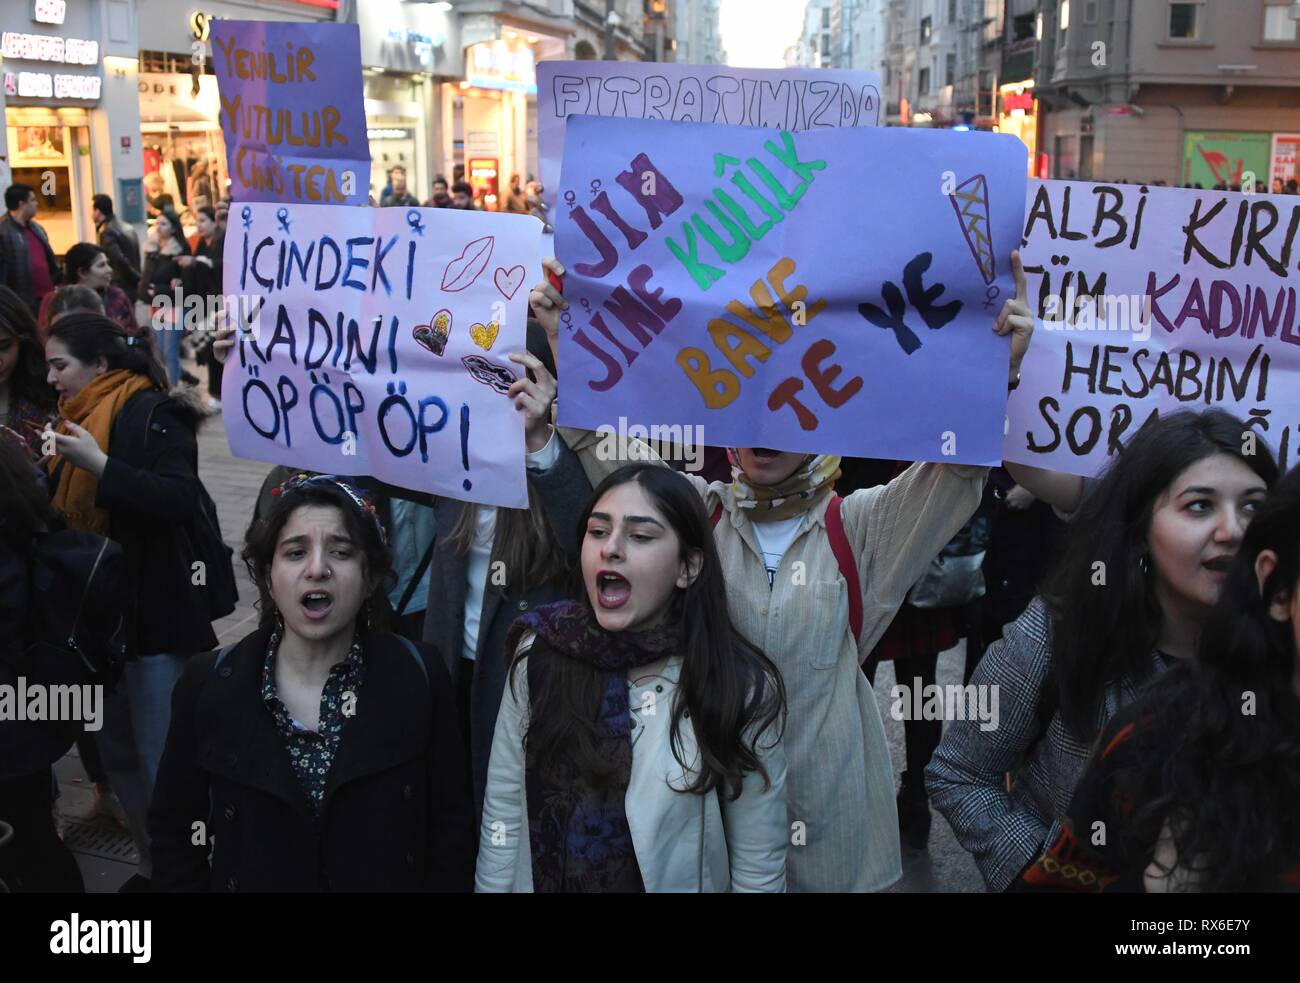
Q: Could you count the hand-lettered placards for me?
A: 5